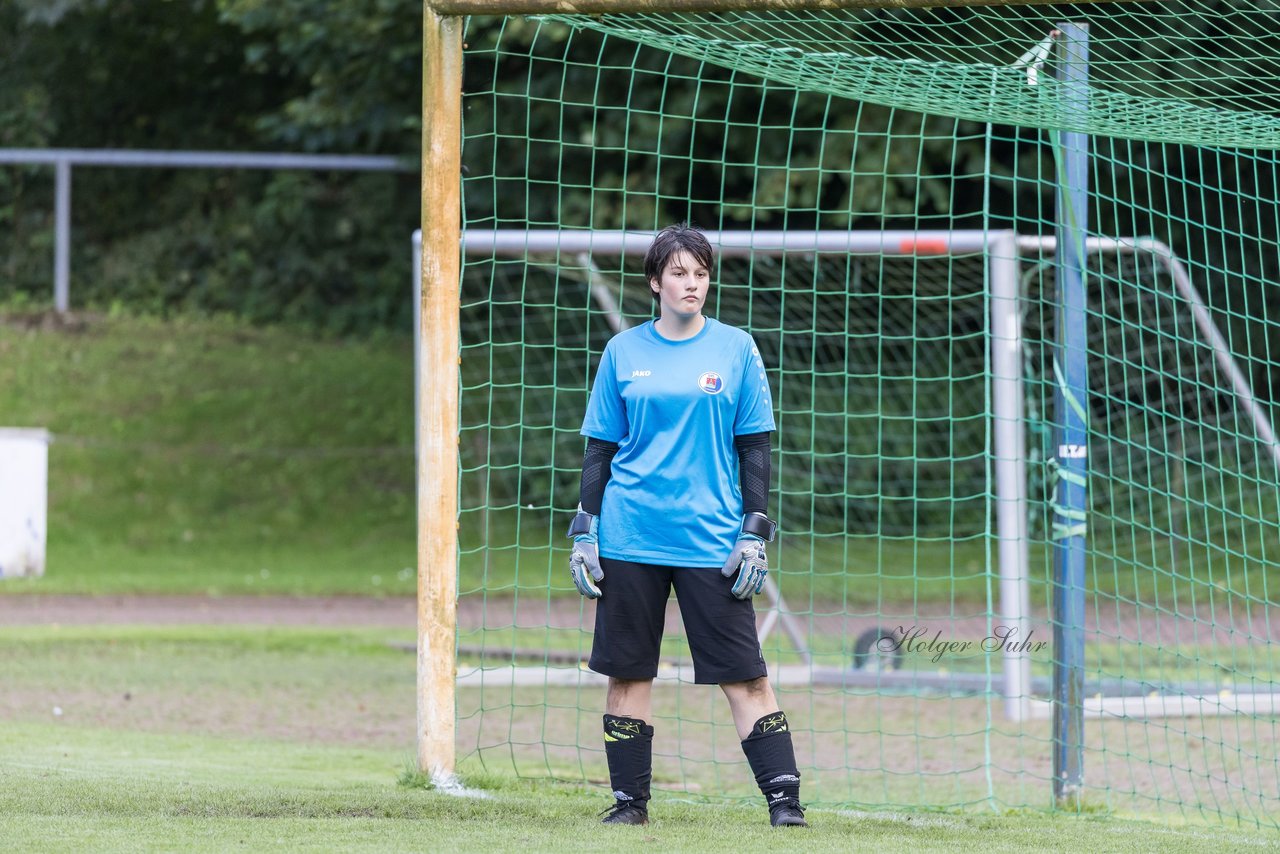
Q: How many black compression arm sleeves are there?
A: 2